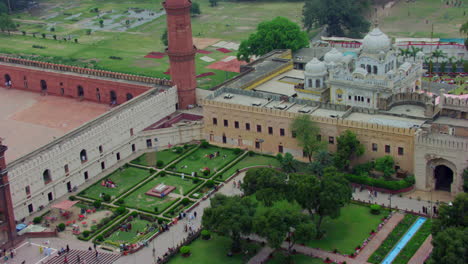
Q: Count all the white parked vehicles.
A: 0